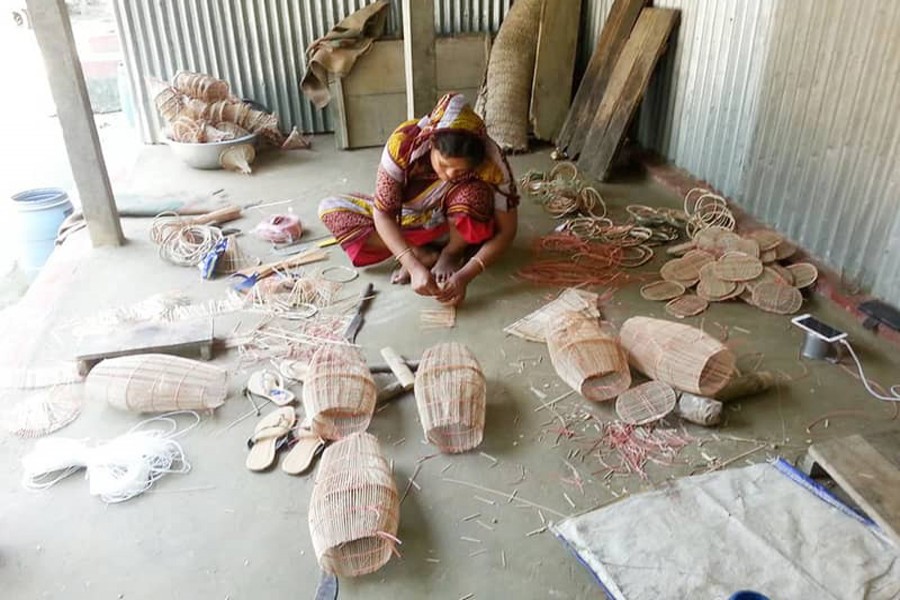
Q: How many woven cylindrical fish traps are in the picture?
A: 6